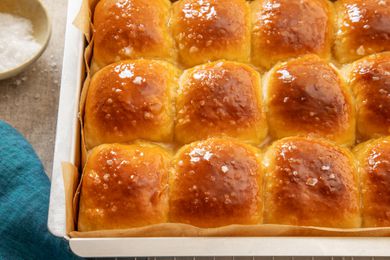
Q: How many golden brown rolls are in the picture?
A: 12